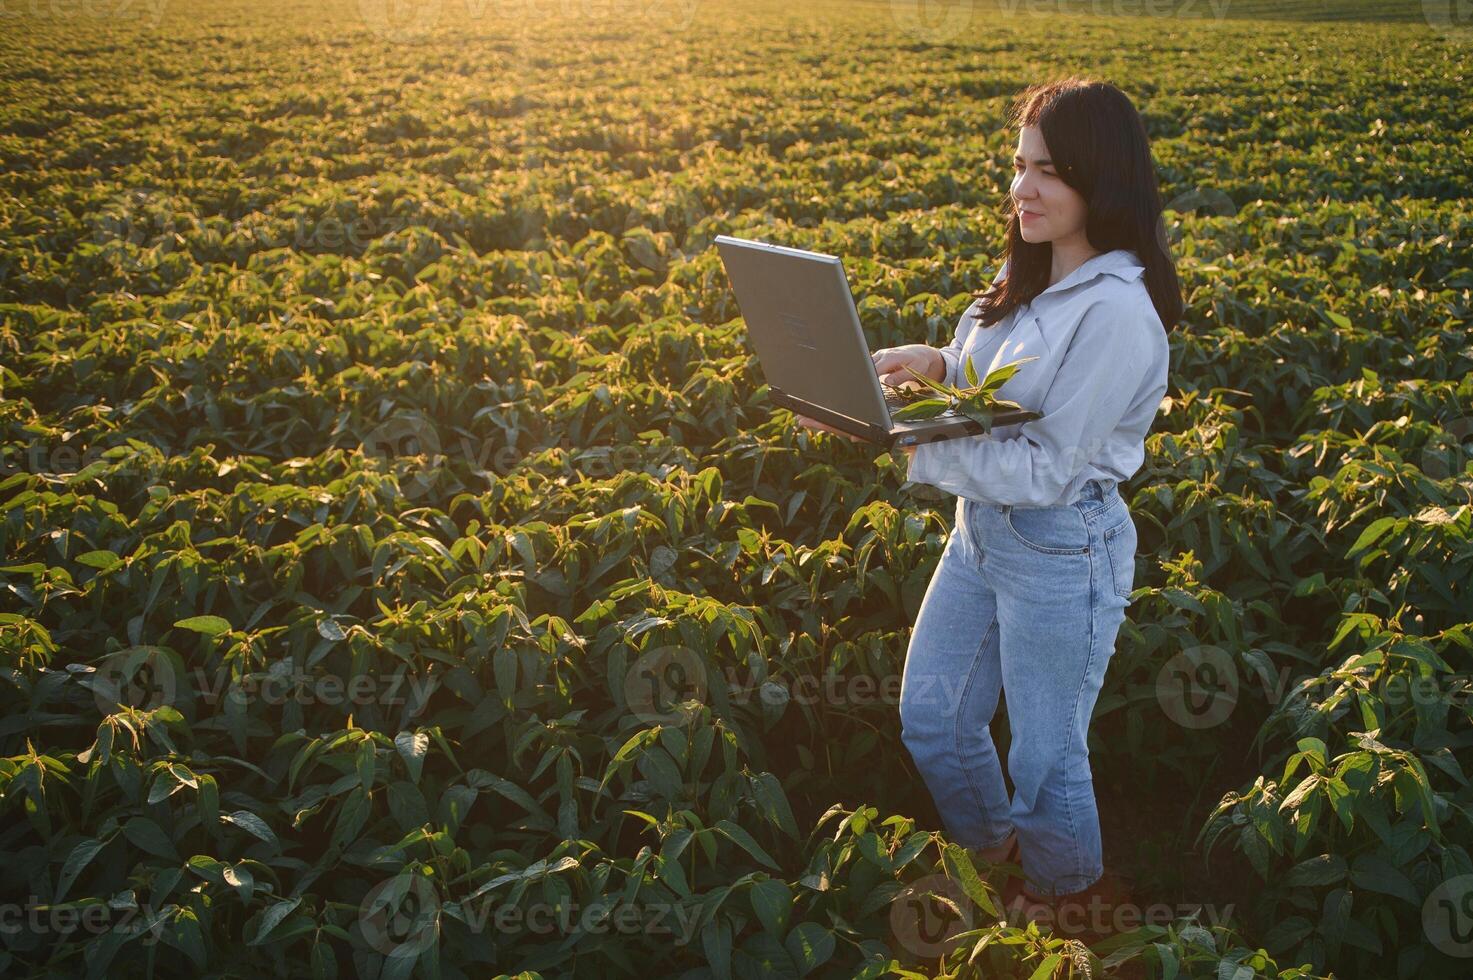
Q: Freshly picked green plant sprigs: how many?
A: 1